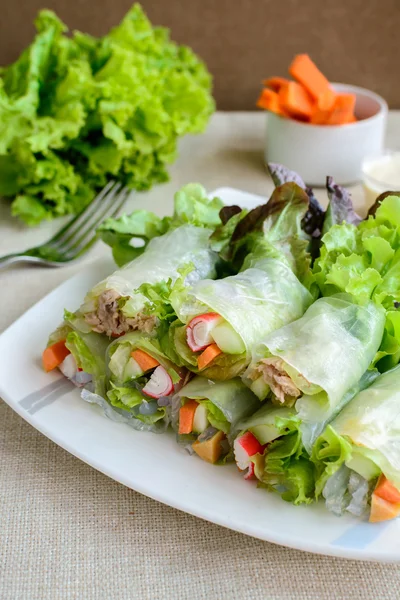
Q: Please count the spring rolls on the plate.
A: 8